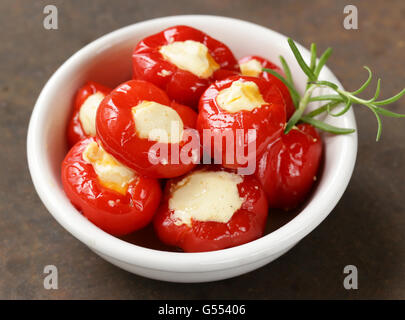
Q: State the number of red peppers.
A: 8